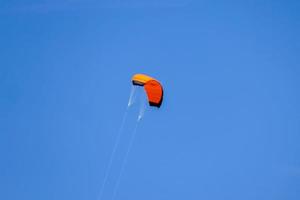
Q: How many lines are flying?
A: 2